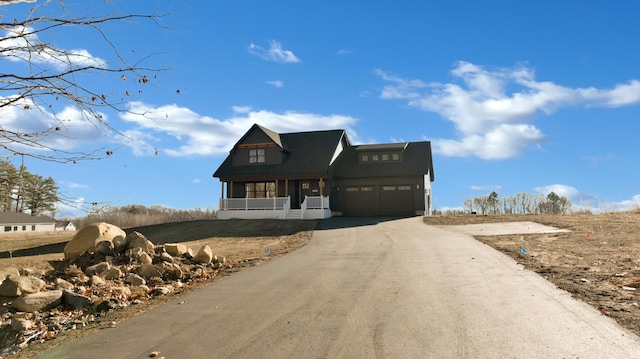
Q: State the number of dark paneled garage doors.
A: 2